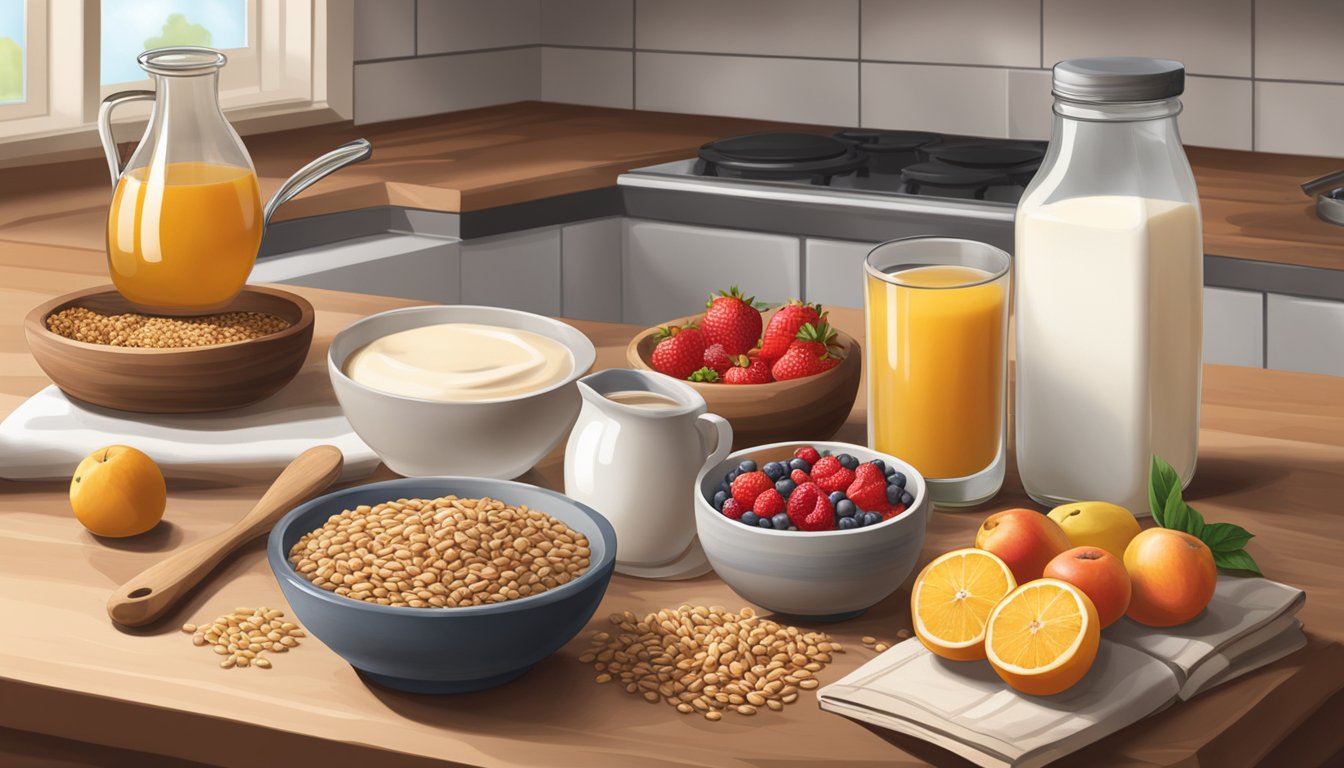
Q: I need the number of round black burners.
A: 4